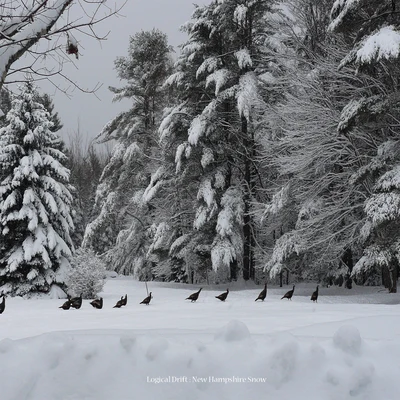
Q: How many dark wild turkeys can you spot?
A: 12